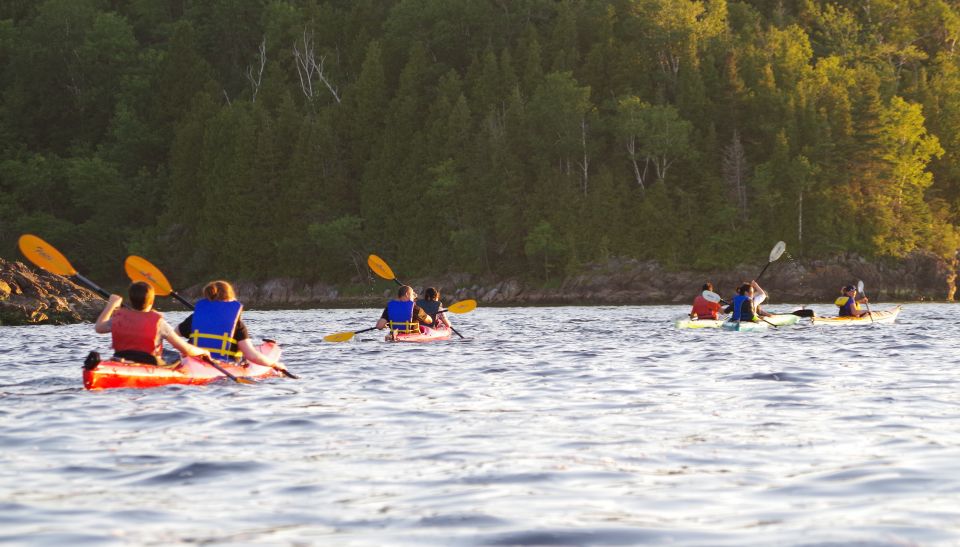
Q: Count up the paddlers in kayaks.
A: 8